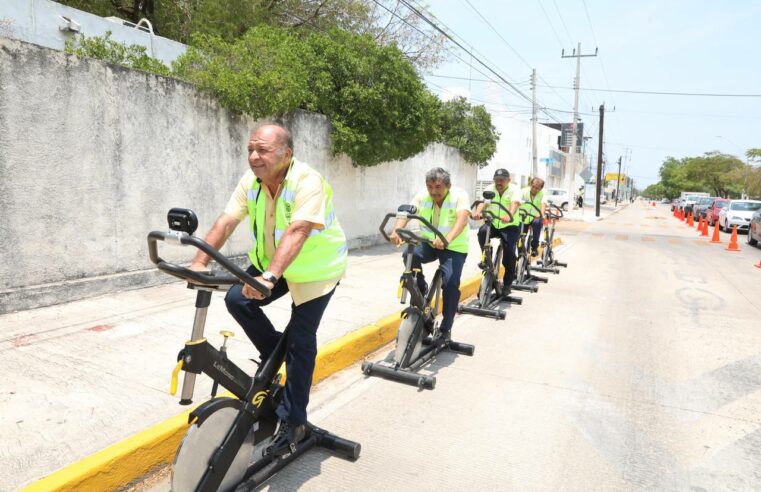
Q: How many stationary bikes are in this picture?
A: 5